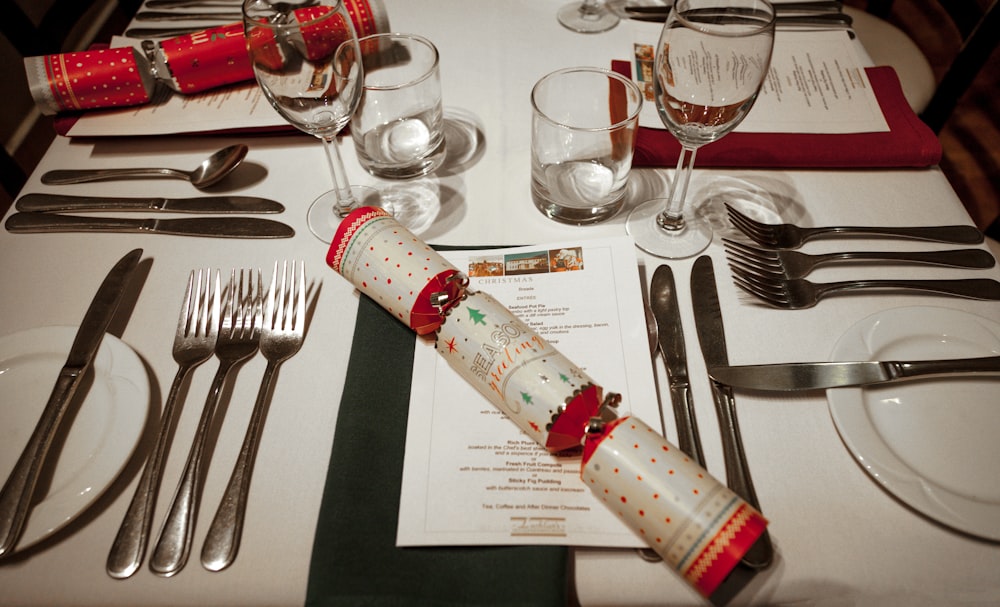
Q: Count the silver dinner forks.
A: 6